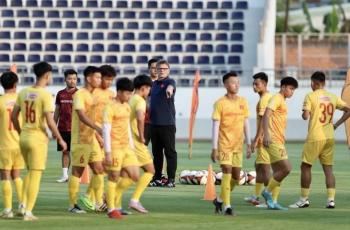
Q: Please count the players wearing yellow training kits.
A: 10